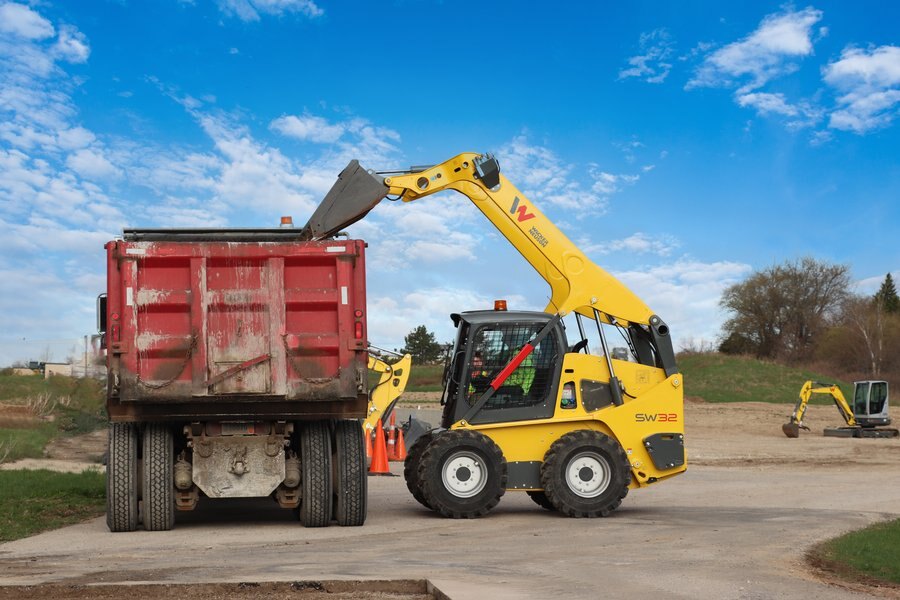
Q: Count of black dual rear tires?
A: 4